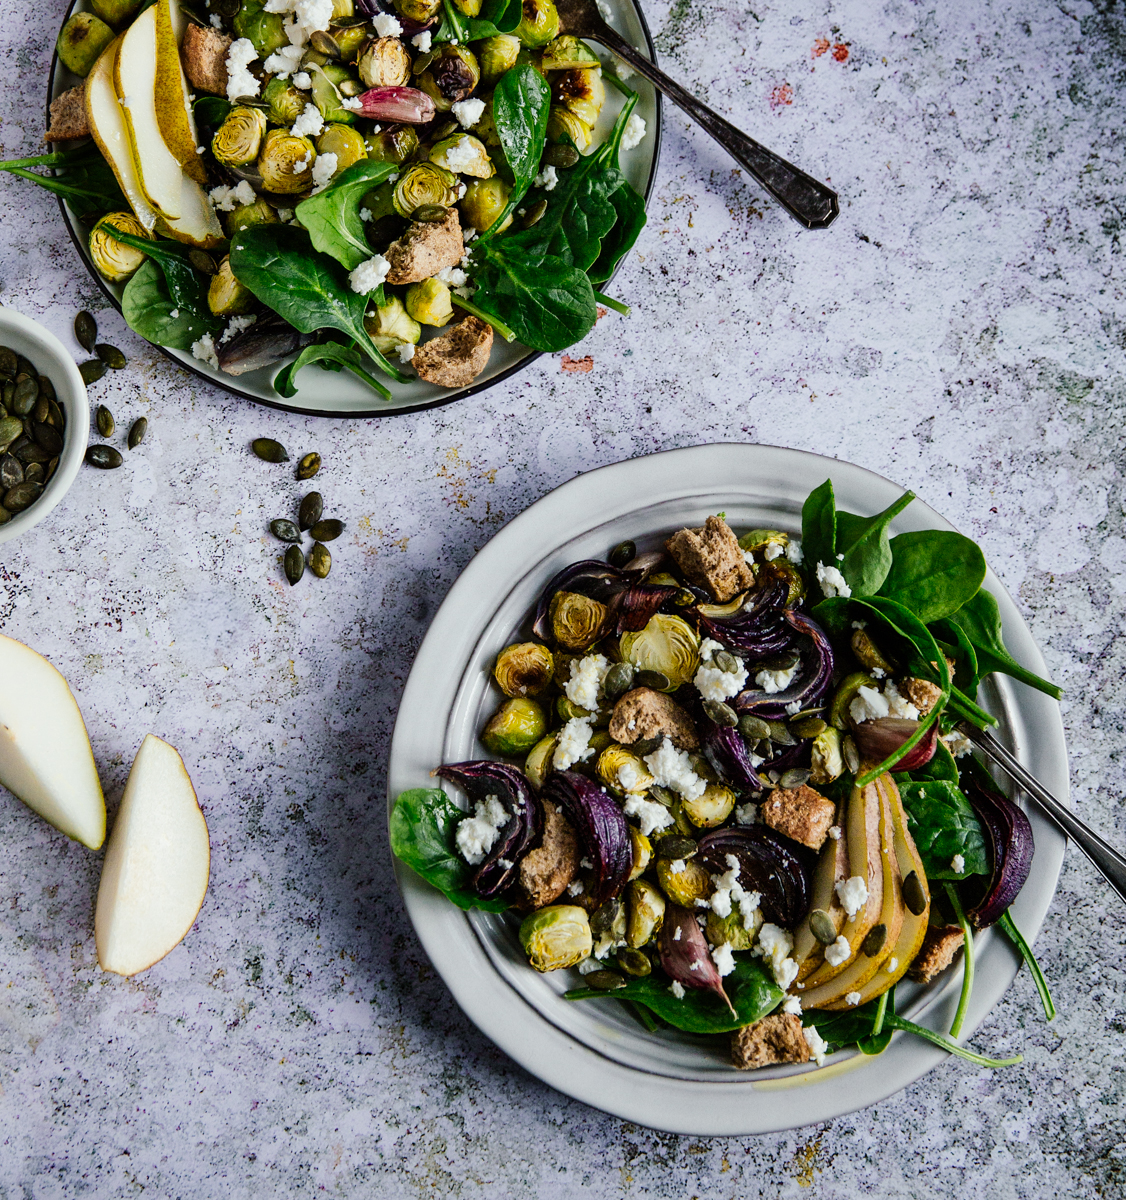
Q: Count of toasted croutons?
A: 11